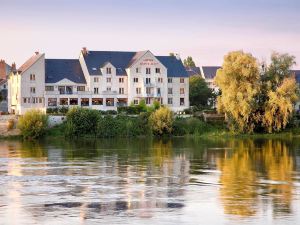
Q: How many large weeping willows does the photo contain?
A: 2